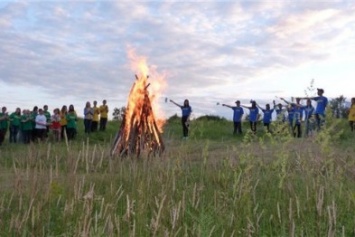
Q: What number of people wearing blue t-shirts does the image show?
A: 9